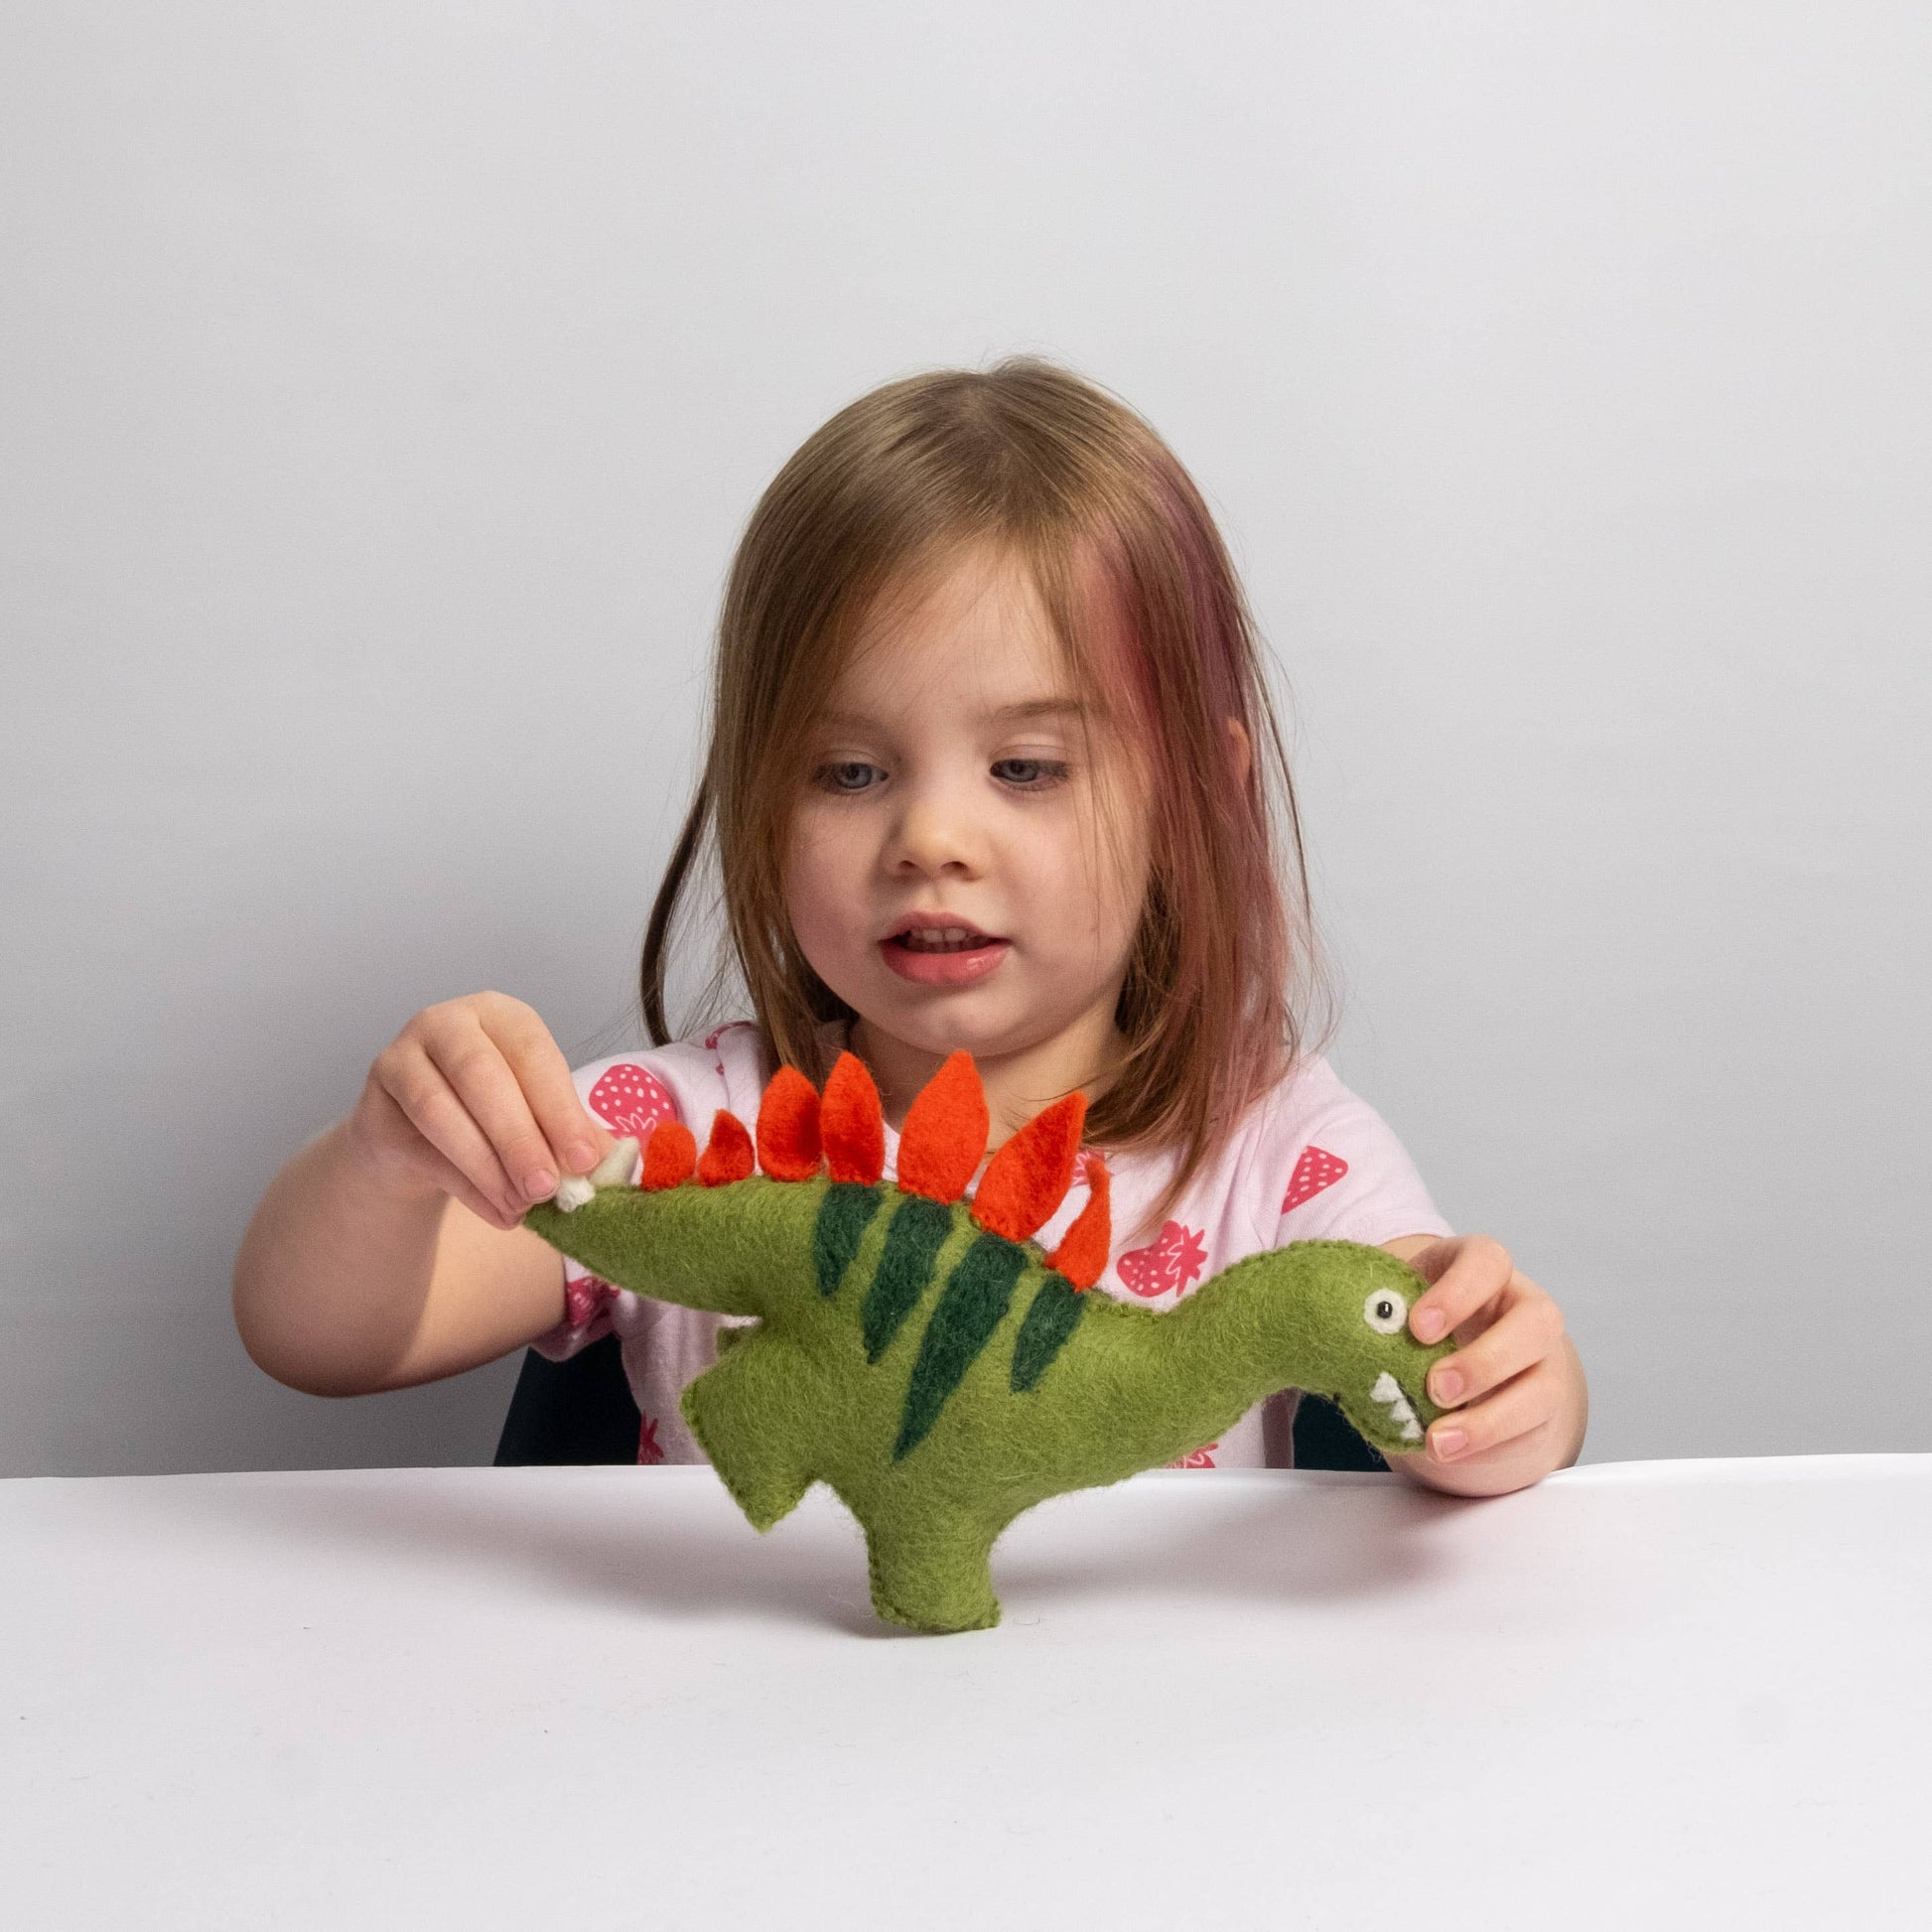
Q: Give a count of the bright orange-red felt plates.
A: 7